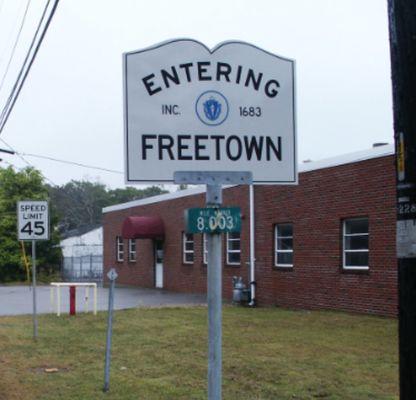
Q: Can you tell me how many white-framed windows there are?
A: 7